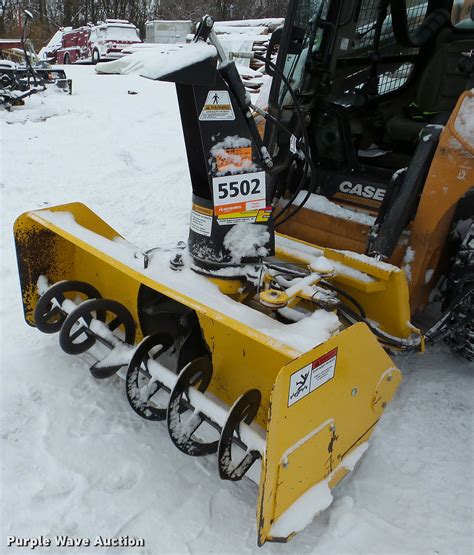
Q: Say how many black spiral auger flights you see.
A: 5